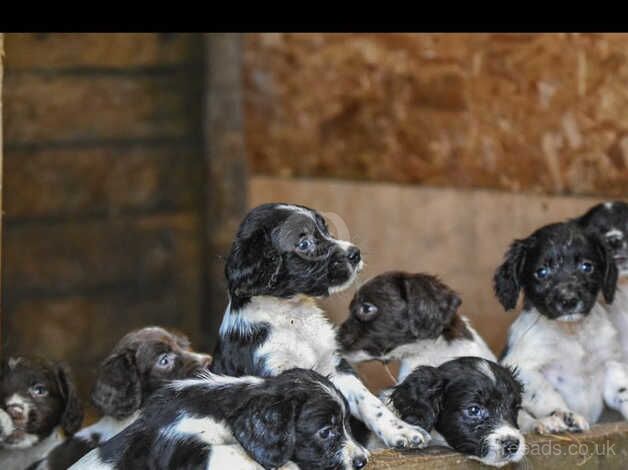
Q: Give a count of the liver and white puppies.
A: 3